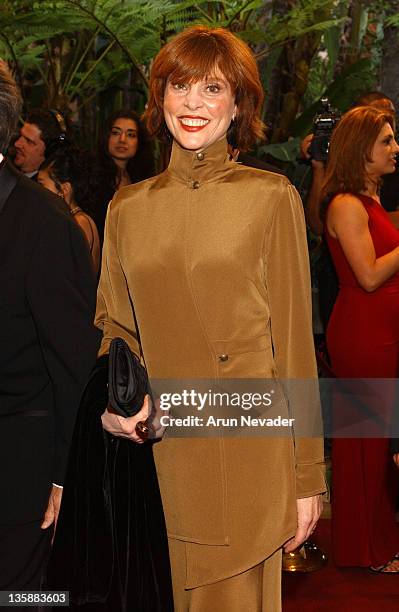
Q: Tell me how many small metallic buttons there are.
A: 3